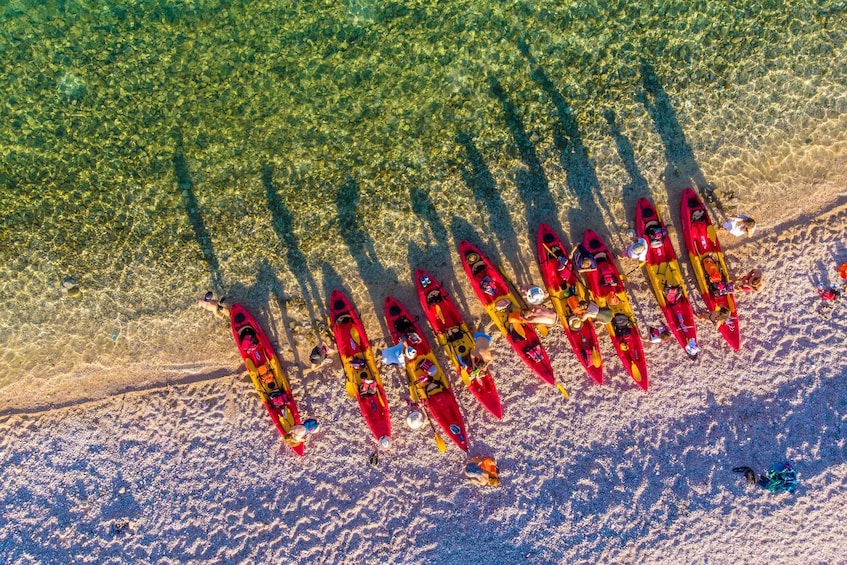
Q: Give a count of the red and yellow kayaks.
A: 9